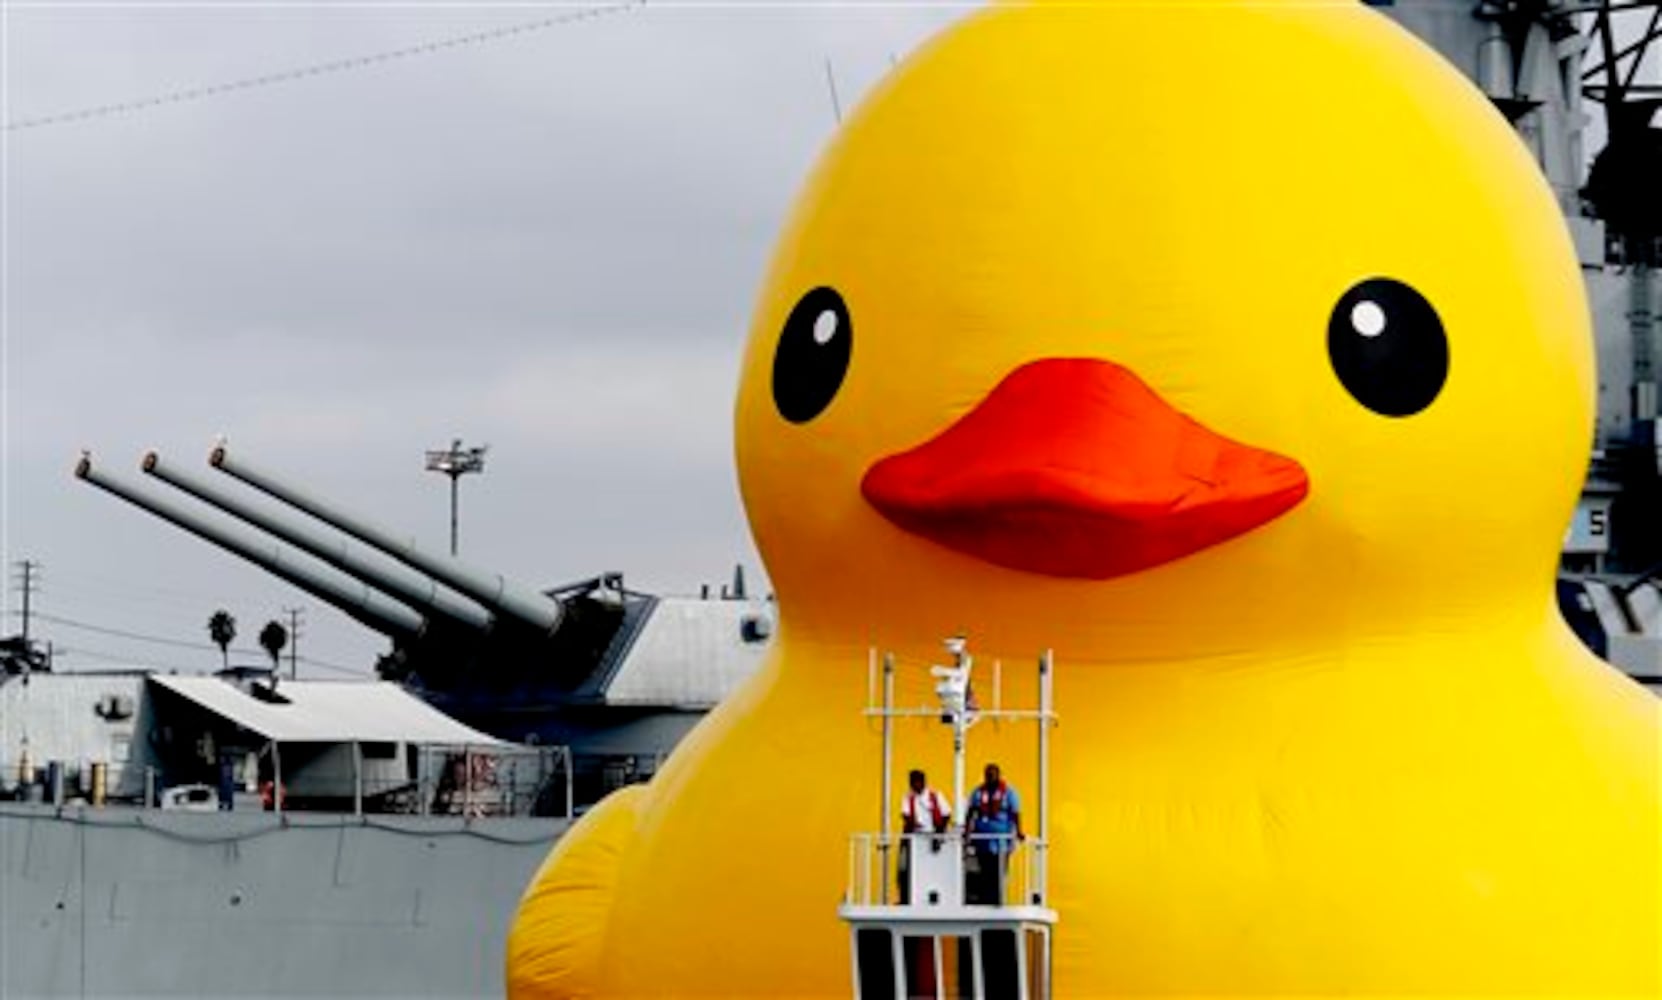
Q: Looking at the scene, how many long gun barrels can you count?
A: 3